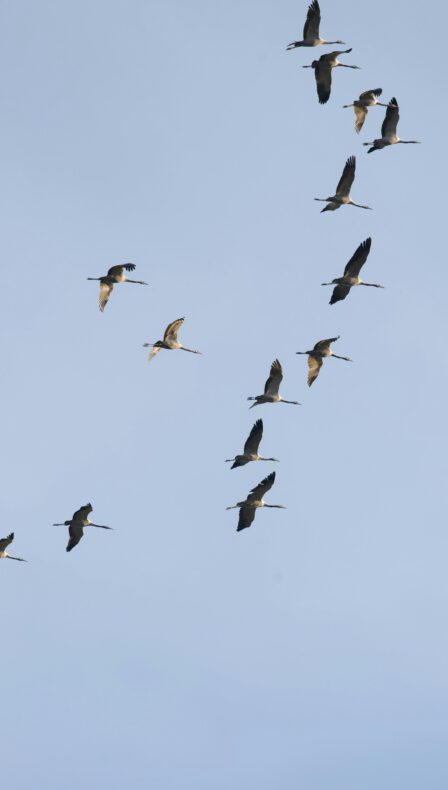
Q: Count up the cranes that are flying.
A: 14